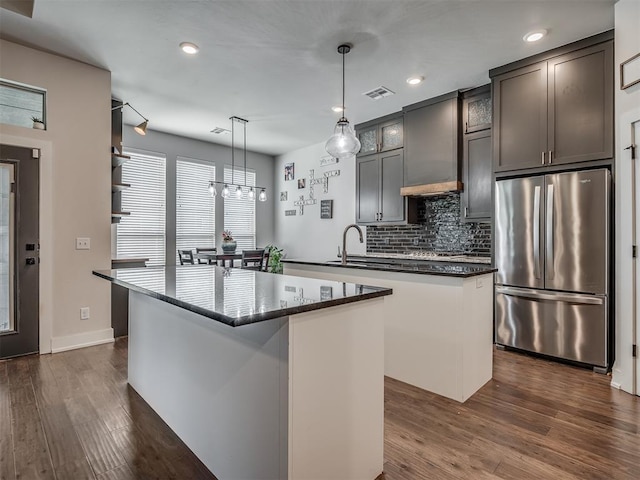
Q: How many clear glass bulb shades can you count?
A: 6